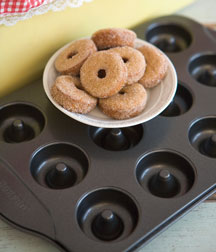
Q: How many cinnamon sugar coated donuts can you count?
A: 7